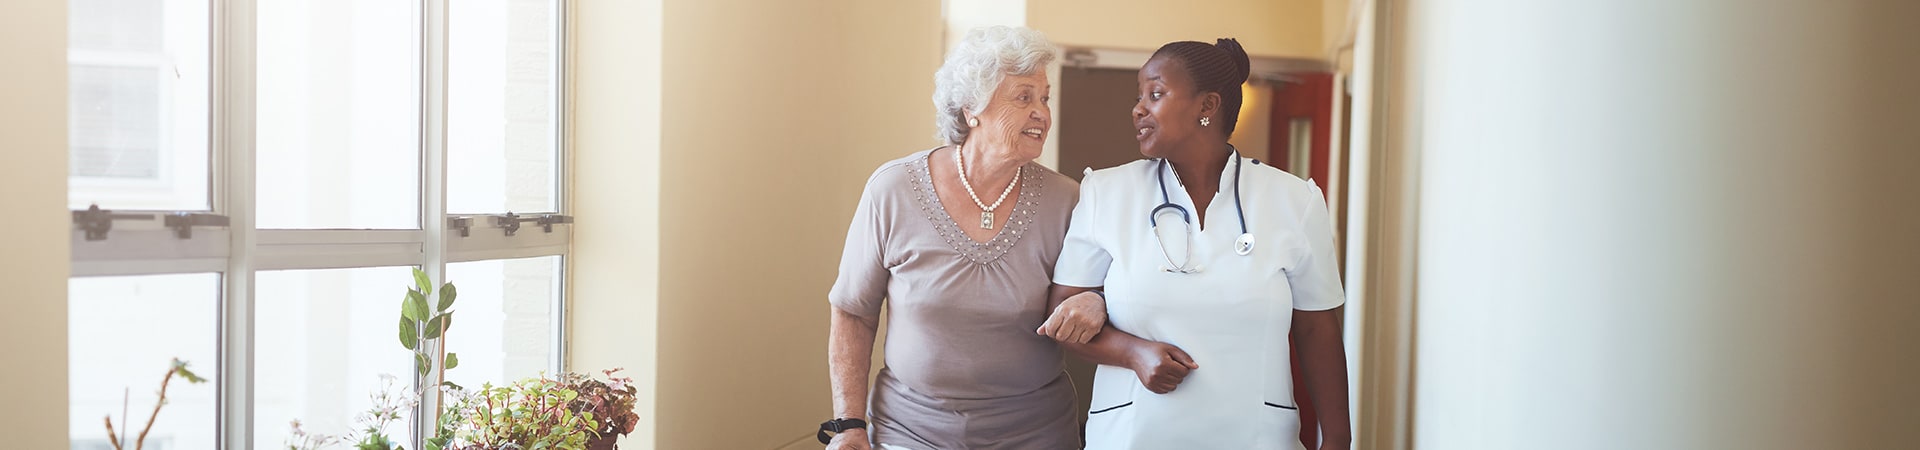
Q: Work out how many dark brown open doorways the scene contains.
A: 1